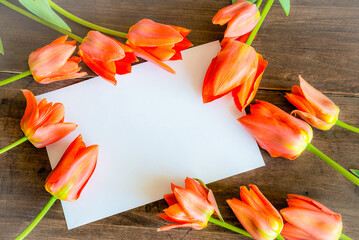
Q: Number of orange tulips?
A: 12